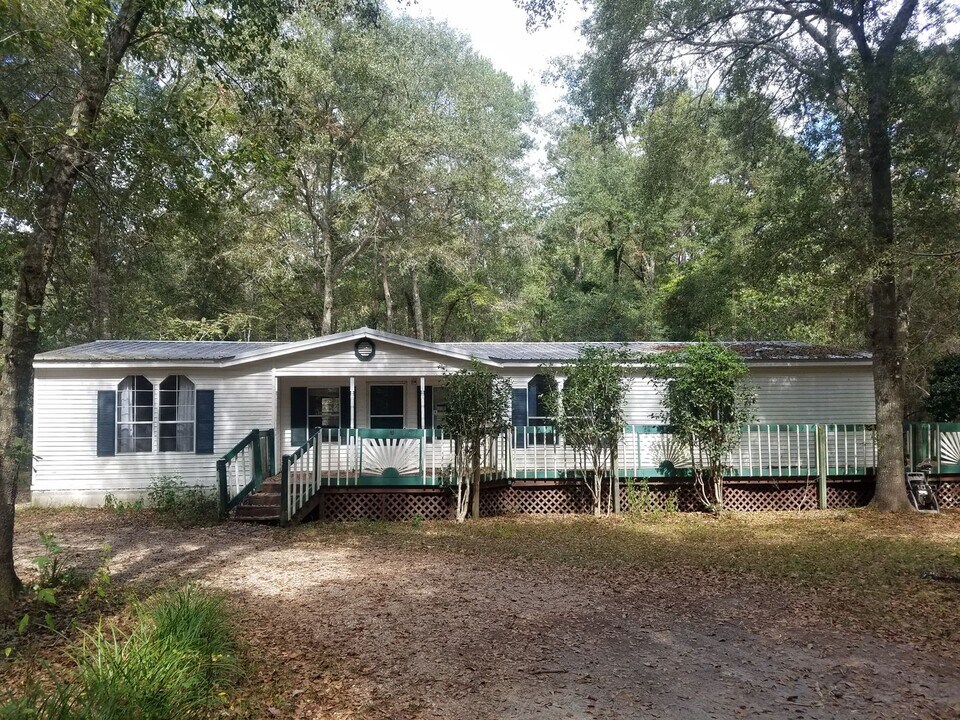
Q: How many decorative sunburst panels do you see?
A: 3